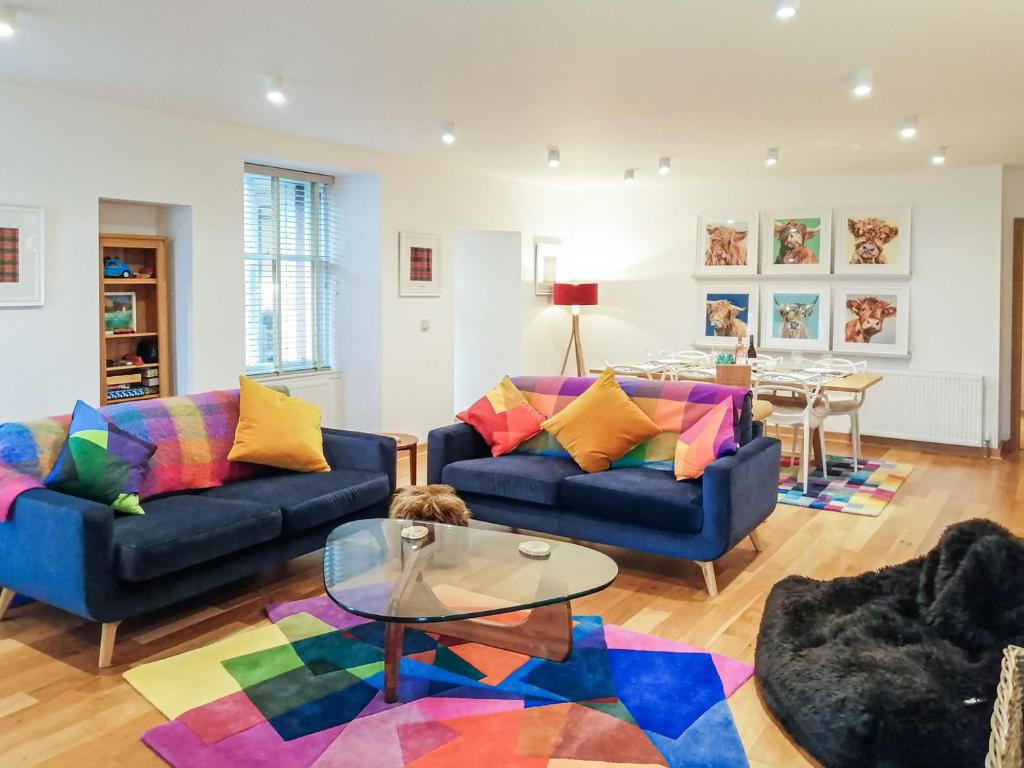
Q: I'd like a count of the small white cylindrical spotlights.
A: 11